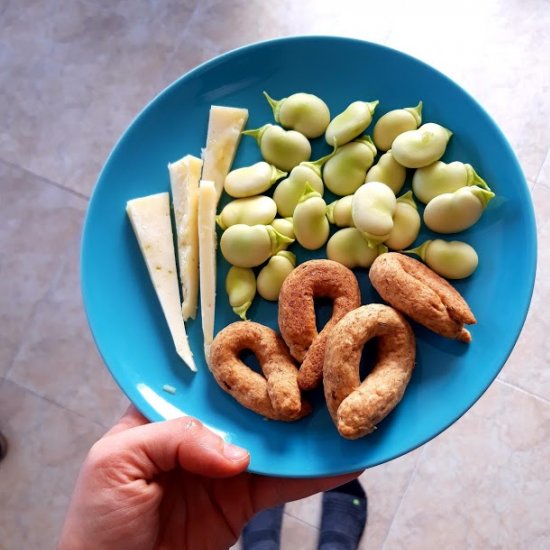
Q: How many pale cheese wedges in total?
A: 4